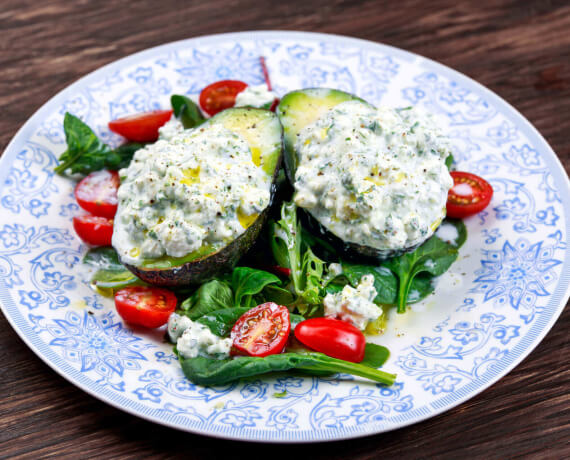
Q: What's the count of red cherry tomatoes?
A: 8